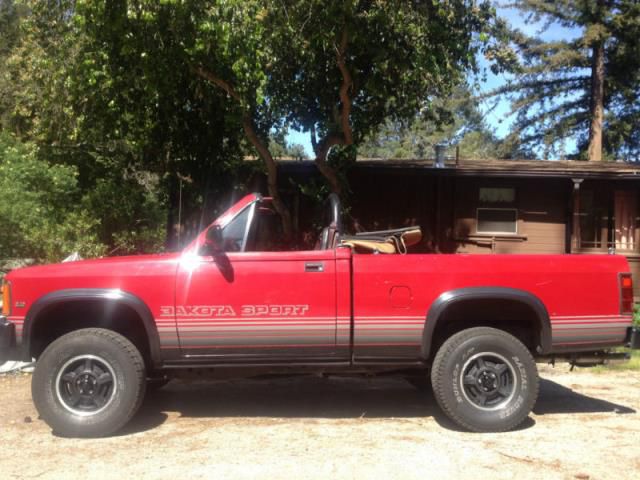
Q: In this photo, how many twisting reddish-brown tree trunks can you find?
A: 2